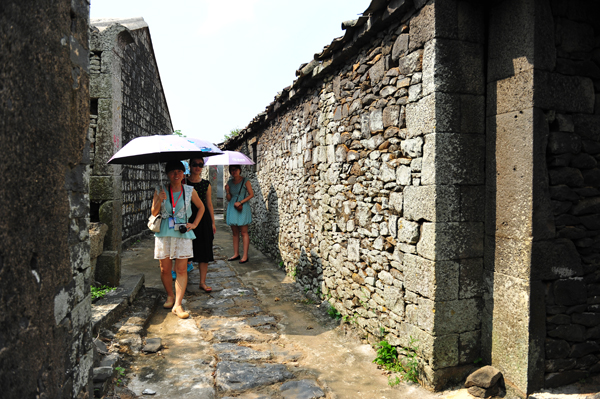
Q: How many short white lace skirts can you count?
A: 1